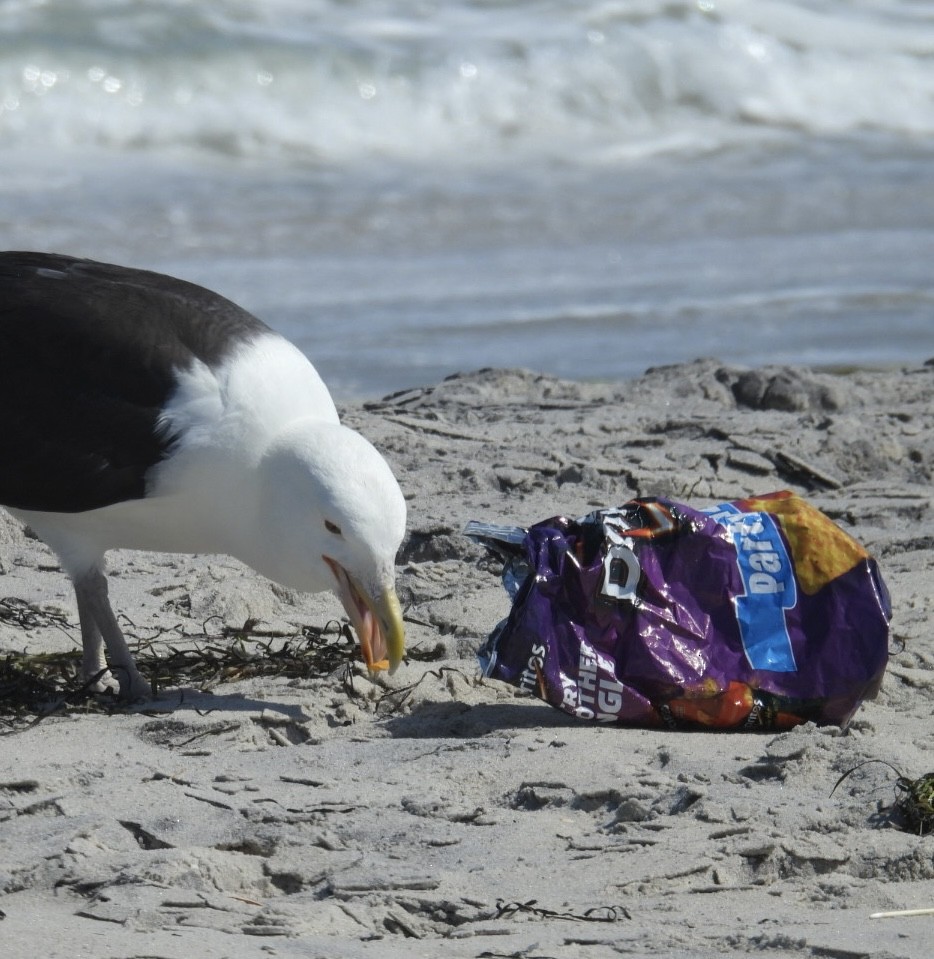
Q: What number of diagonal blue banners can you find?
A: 1